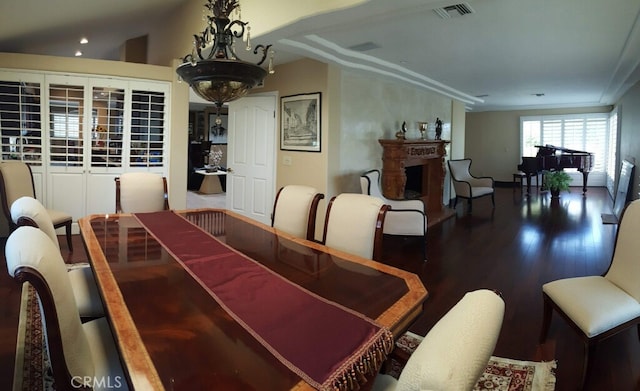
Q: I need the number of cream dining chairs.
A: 8